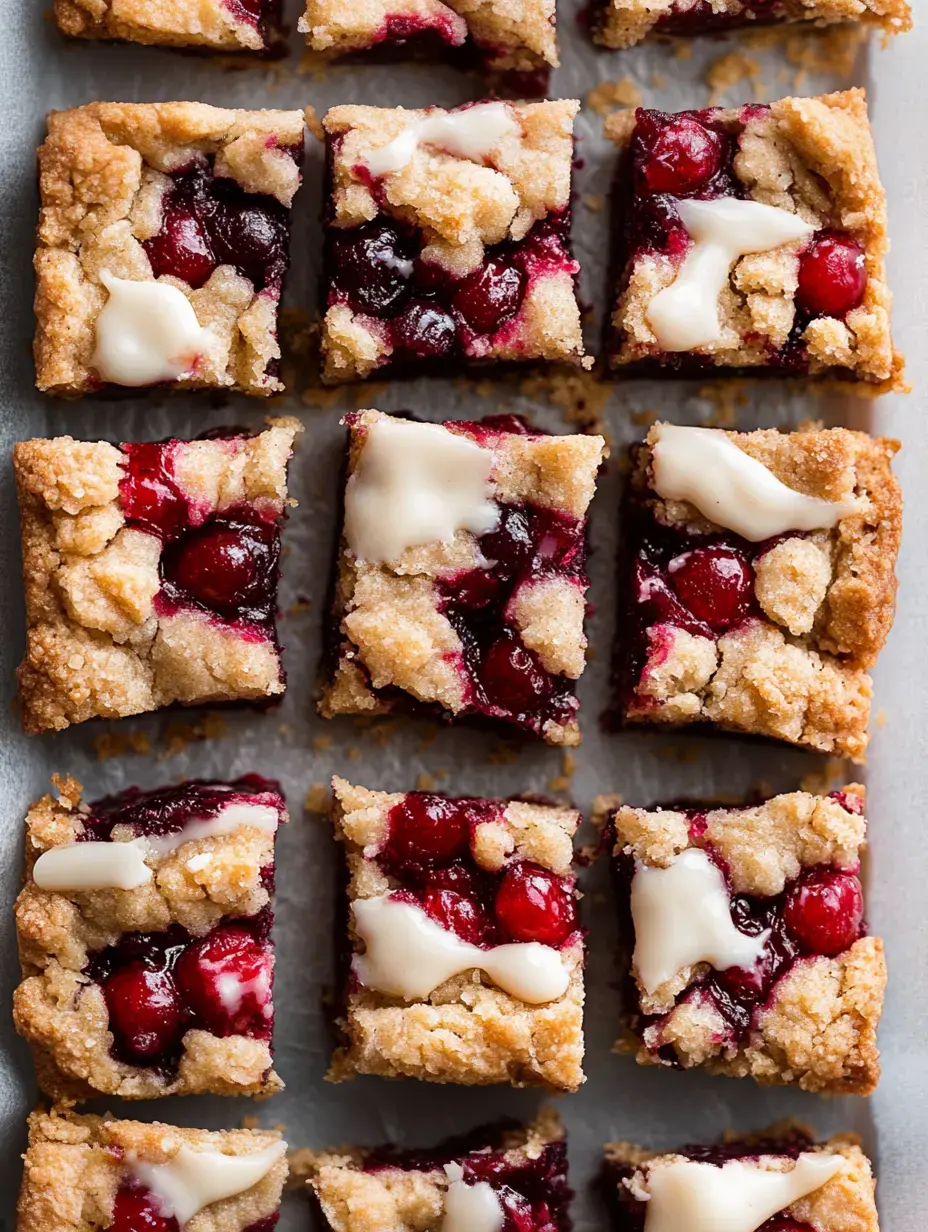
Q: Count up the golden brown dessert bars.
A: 15